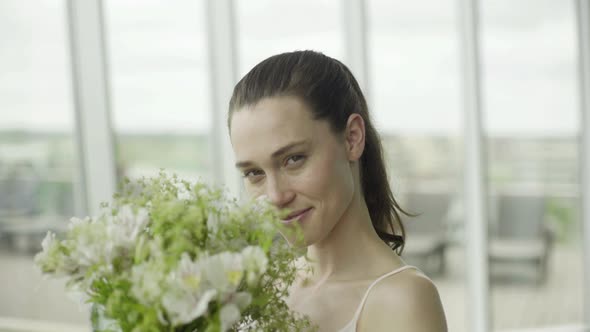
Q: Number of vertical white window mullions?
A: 5